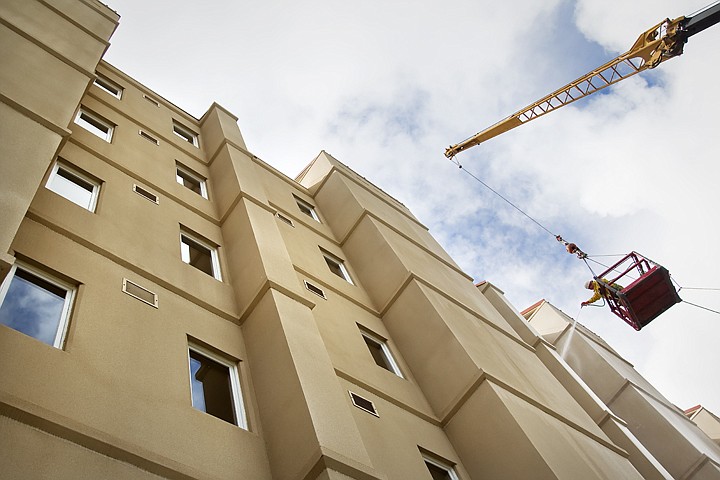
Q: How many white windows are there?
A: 12